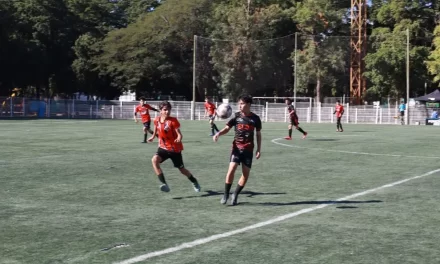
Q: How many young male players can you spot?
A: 6